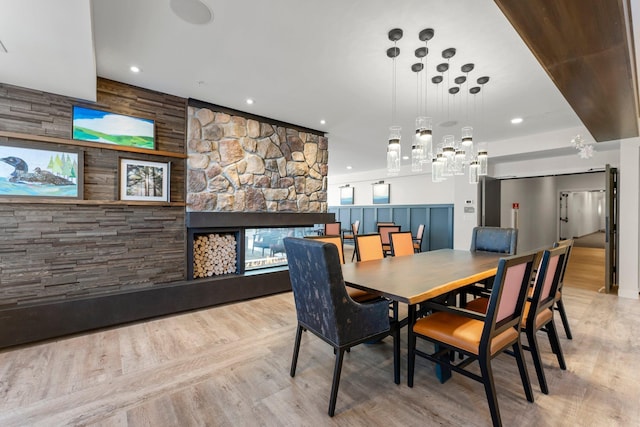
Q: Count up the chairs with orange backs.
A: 3